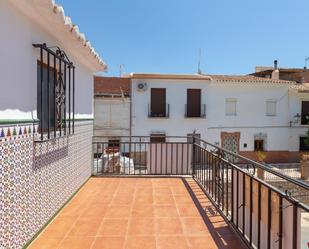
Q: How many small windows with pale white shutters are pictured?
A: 2